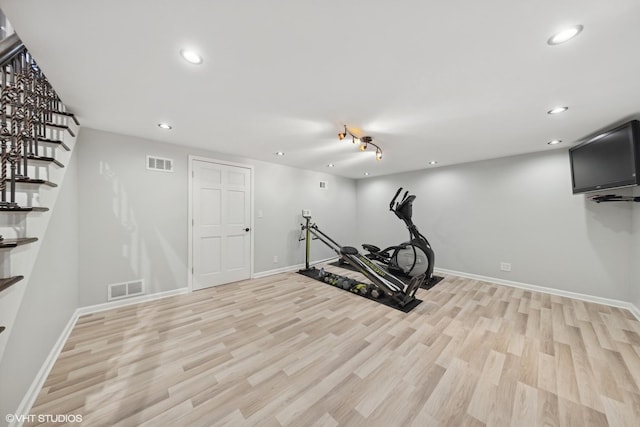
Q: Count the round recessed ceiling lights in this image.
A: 9